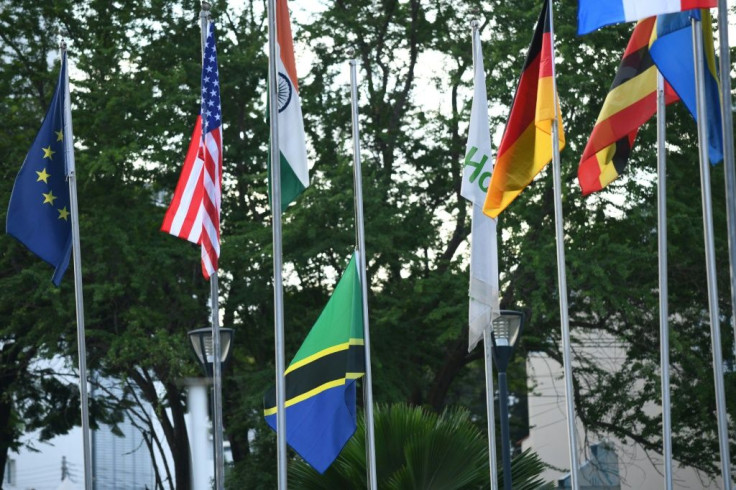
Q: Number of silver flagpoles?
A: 9